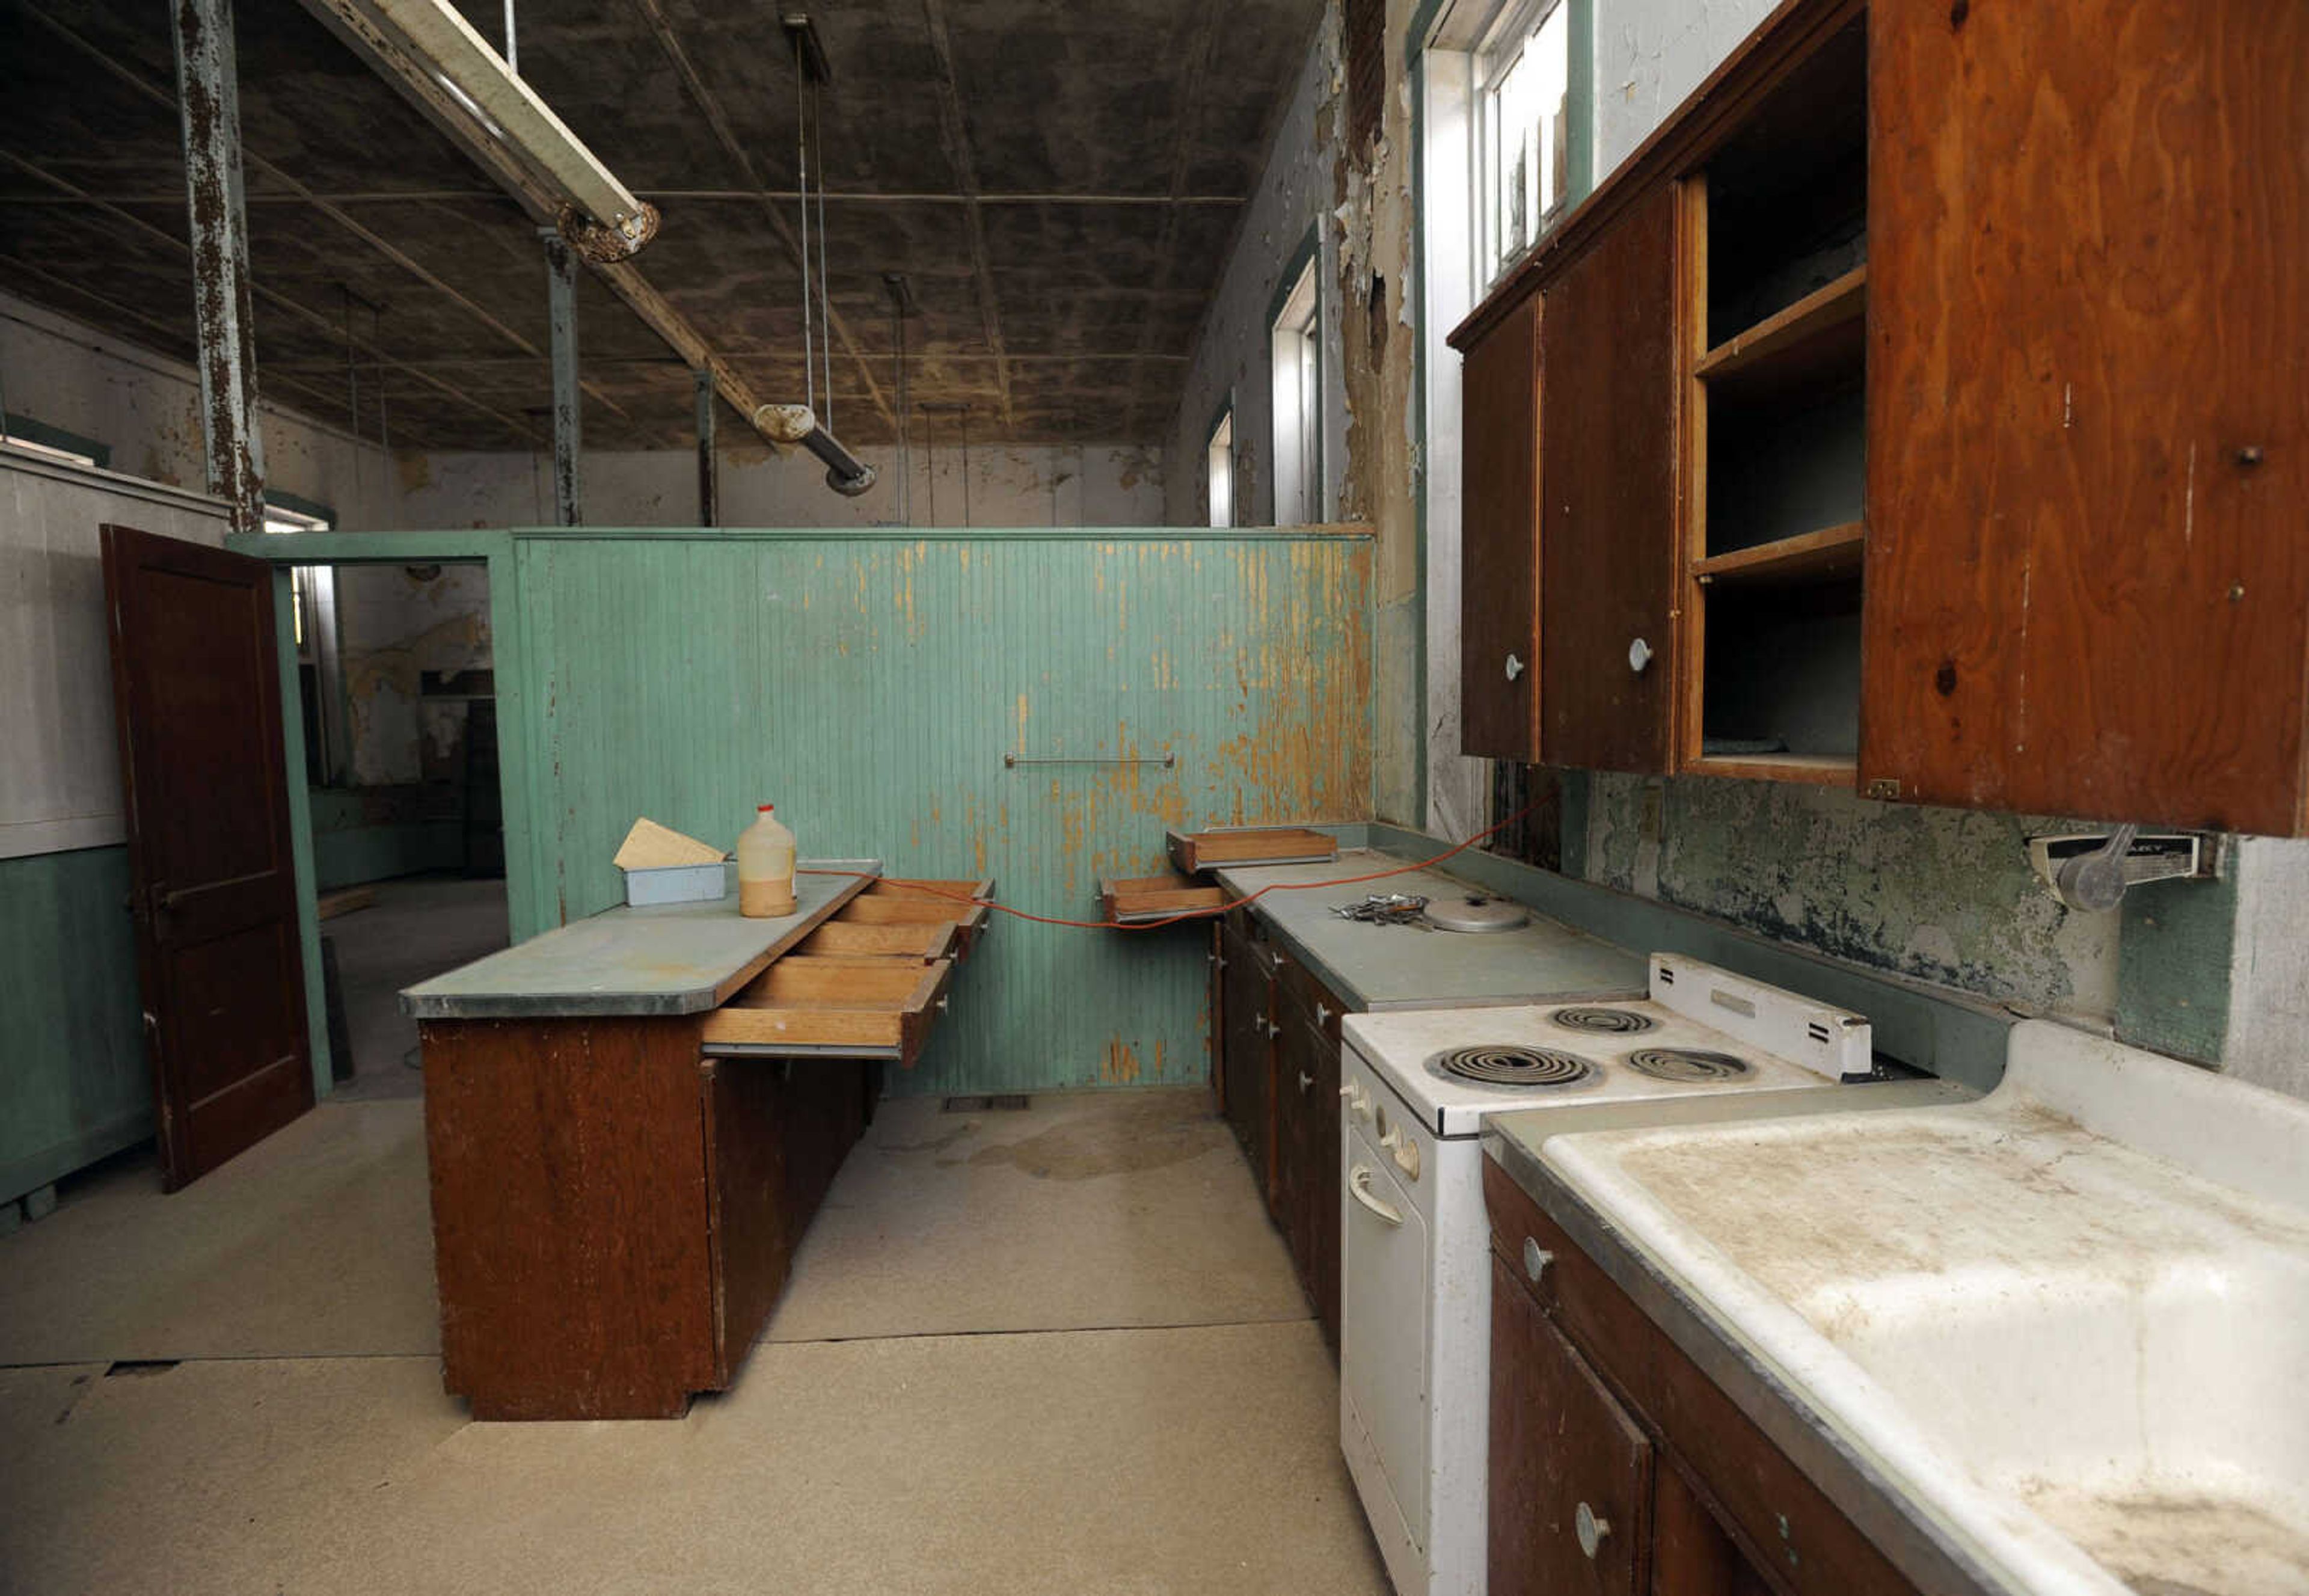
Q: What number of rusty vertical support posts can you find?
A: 3